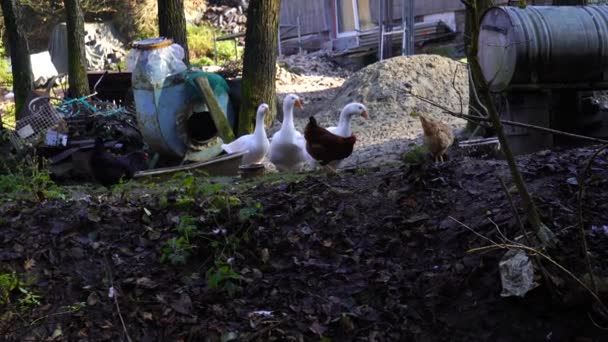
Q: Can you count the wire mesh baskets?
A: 1